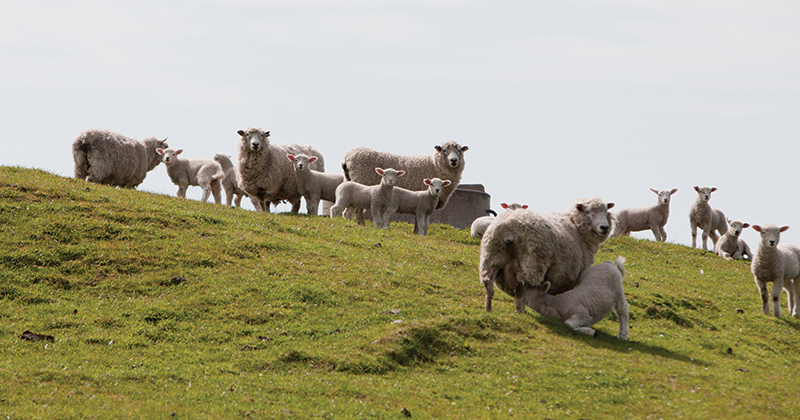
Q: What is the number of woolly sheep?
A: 4